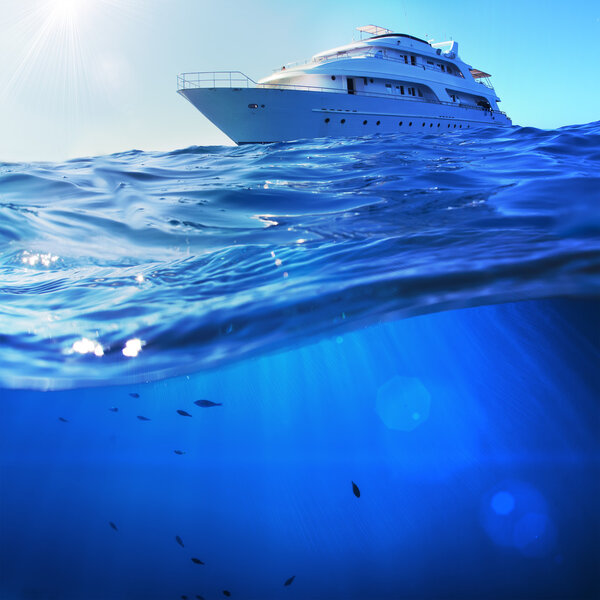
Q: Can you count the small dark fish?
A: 15